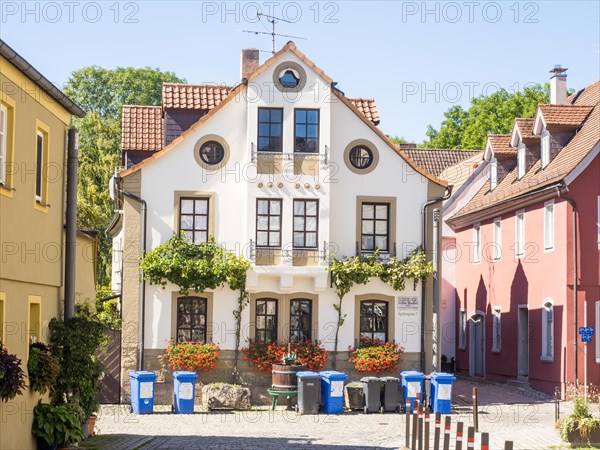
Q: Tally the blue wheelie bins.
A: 5